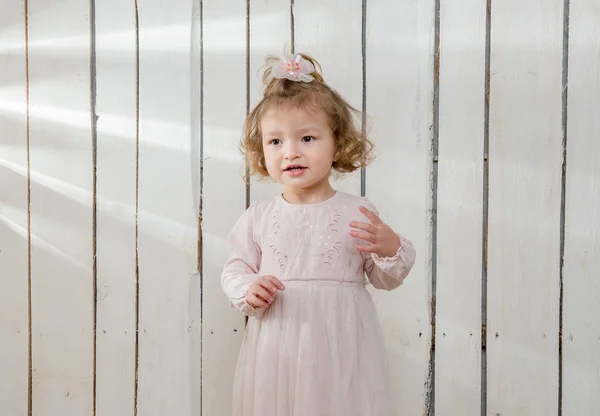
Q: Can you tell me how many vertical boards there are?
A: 11